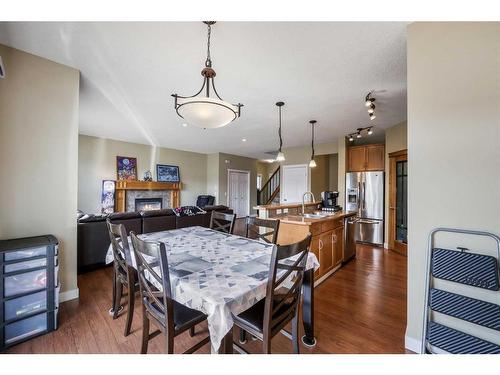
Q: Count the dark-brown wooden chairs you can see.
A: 5